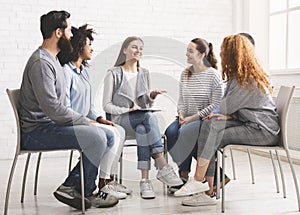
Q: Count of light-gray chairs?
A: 2